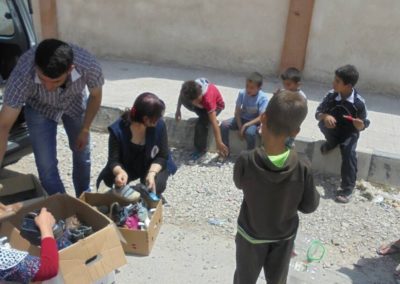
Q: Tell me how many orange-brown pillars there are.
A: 2